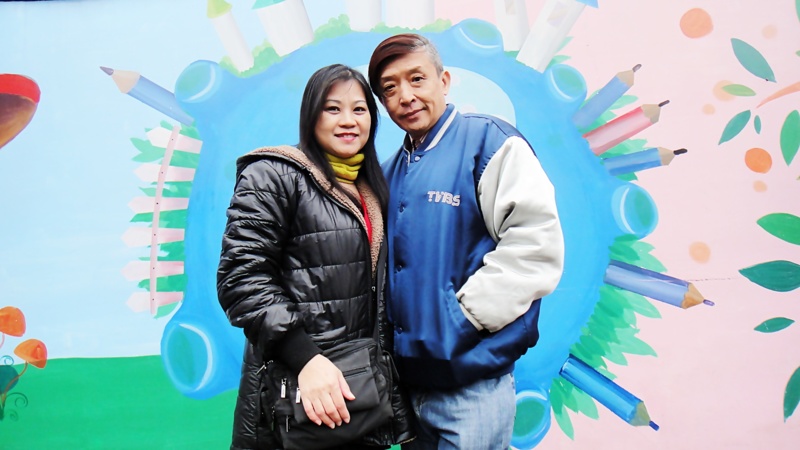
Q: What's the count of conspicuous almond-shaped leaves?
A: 9